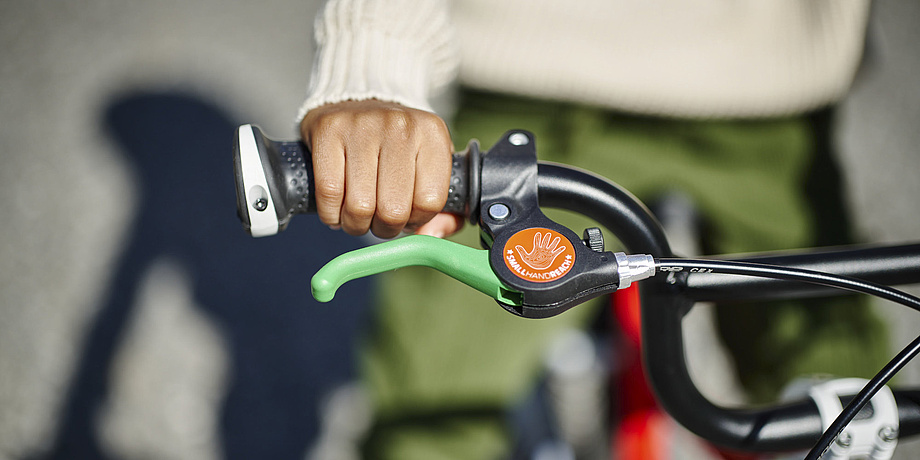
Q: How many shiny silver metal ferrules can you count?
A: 1